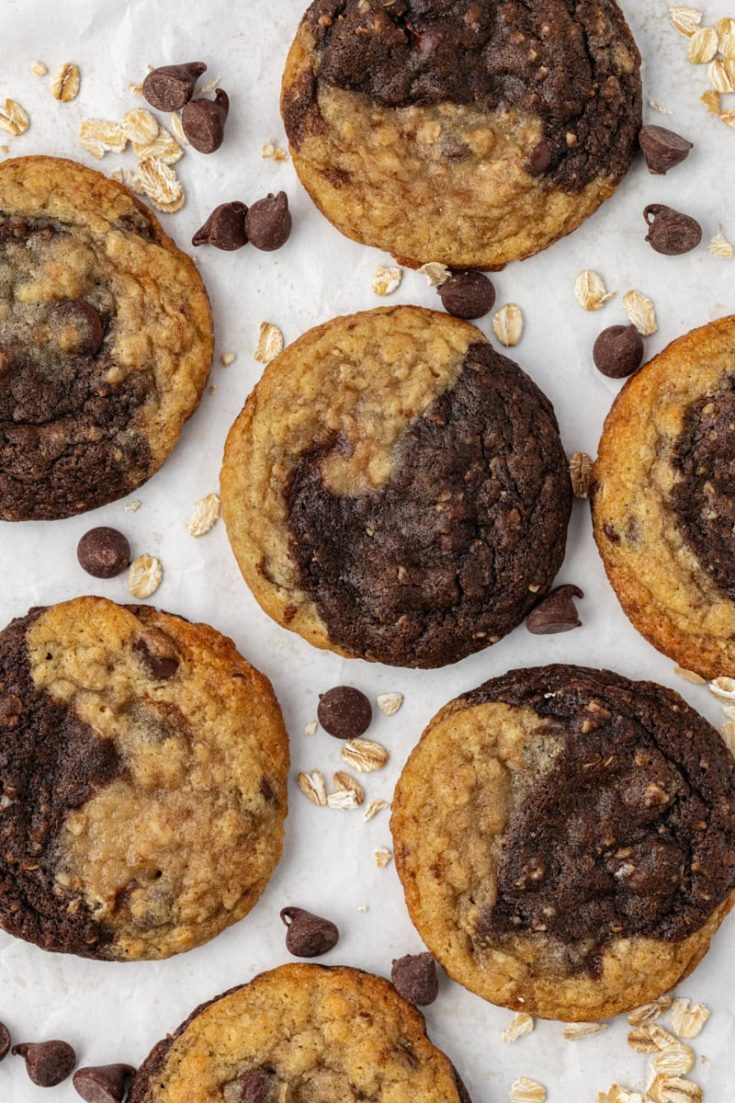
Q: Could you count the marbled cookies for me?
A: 7